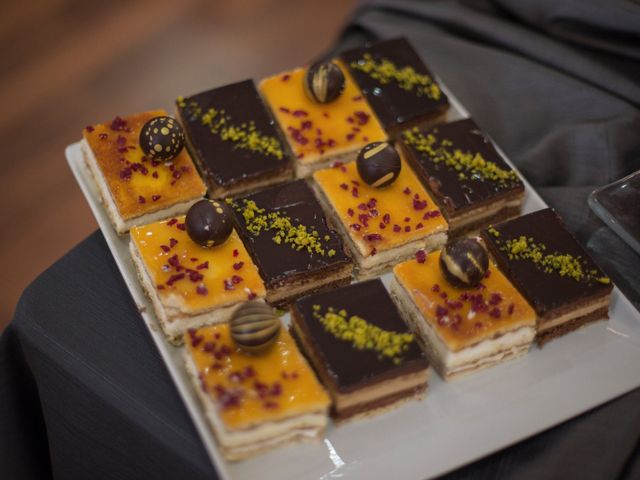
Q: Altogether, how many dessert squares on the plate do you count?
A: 12